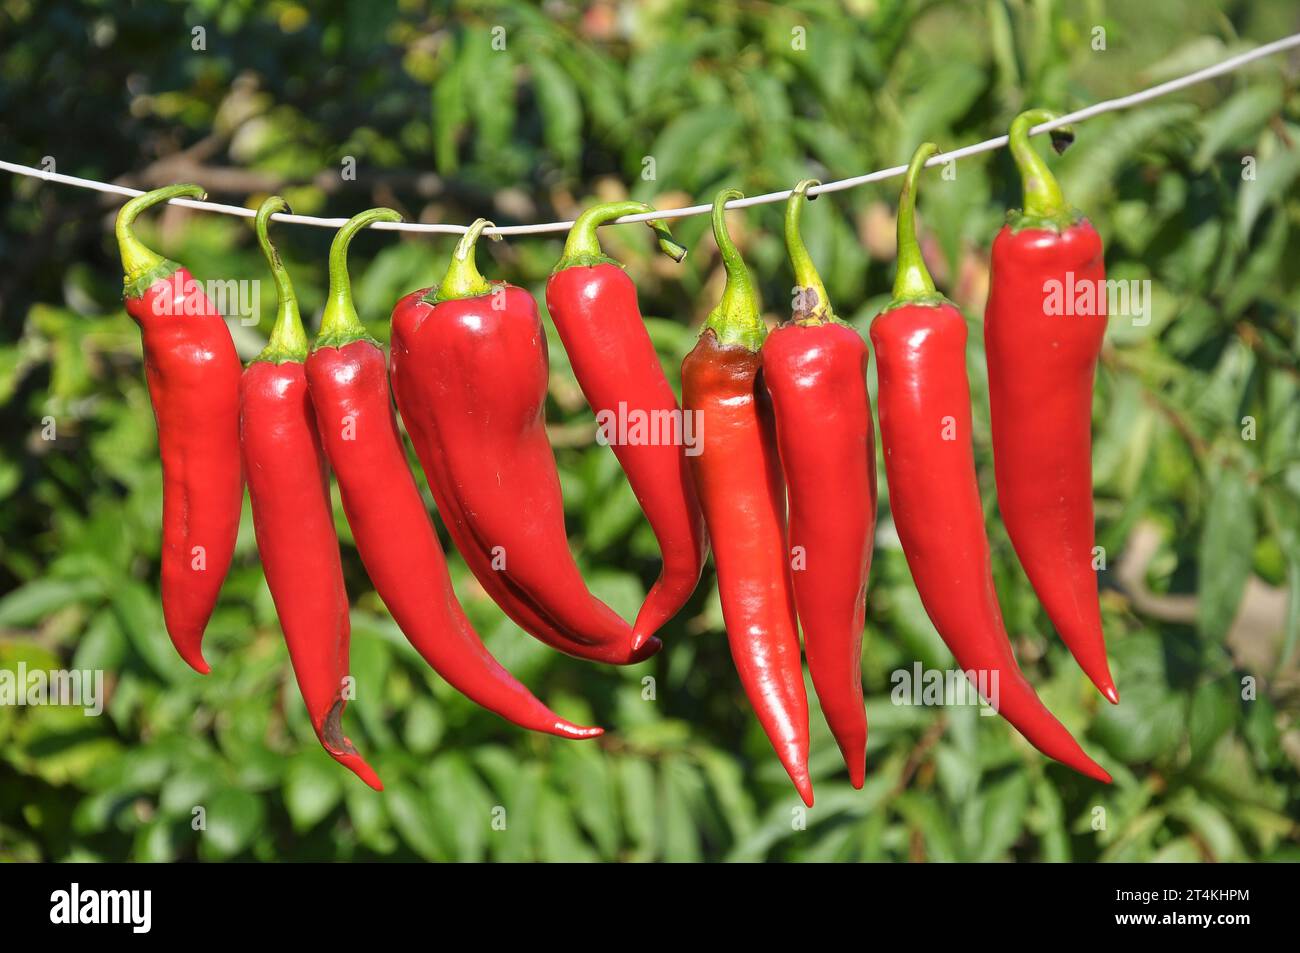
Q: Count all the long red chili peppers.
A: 9